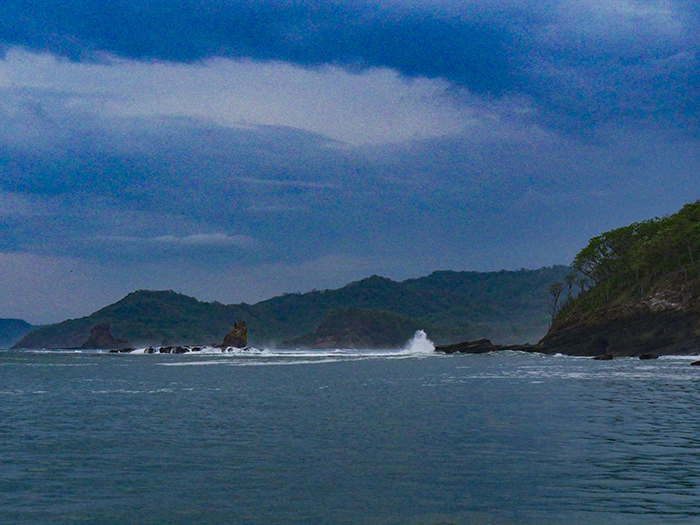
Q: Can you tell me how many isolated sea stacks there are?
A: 2